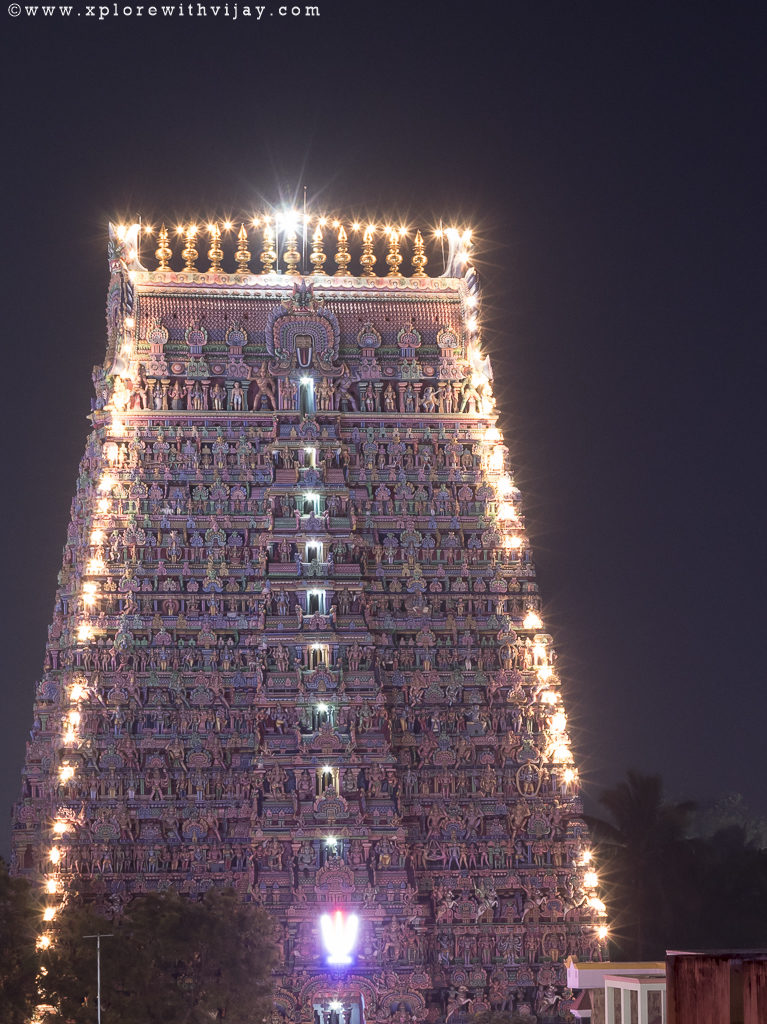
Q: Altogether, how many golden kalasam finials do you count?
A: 11